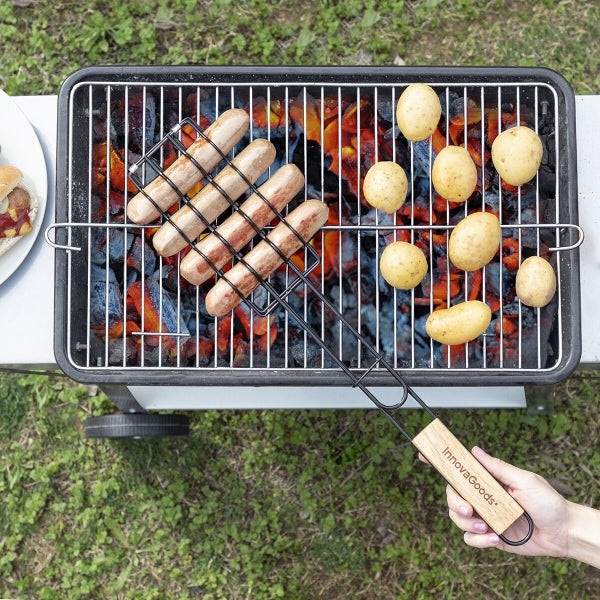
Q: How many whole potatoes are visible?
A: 8